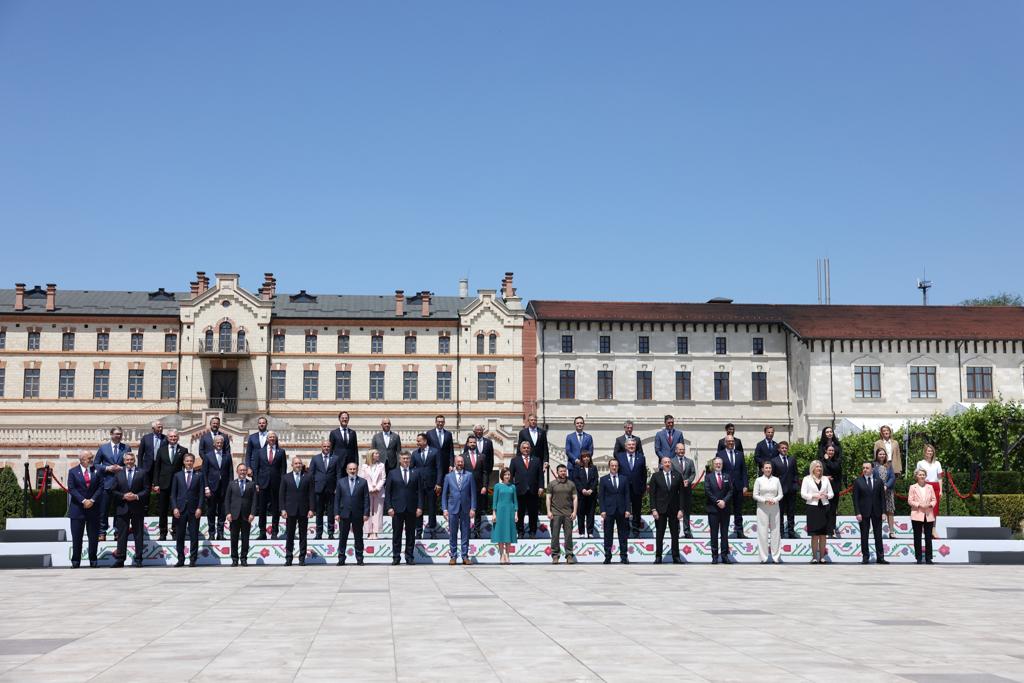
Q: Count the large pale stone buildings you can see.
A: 2